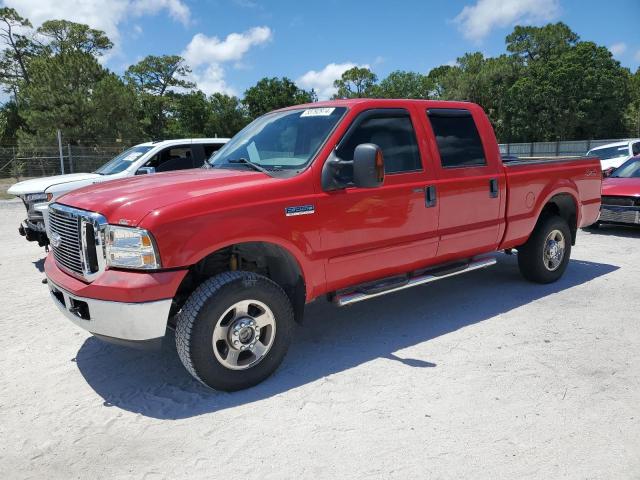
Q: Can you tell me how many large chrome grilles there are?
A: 1